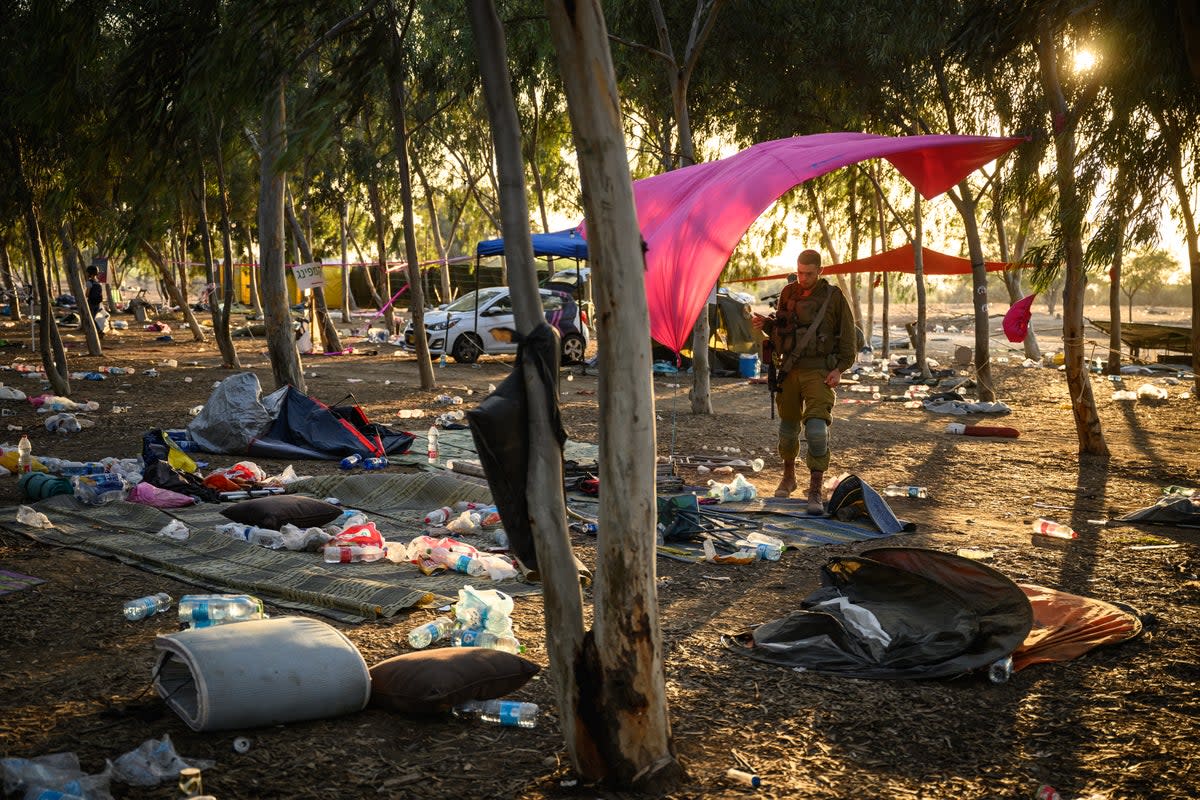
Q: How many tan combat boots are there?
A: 2